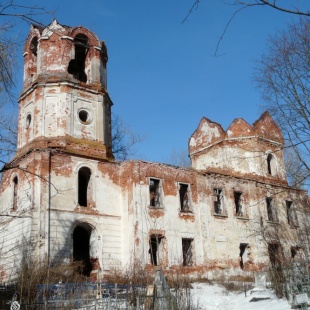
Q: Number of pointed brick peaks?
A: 3